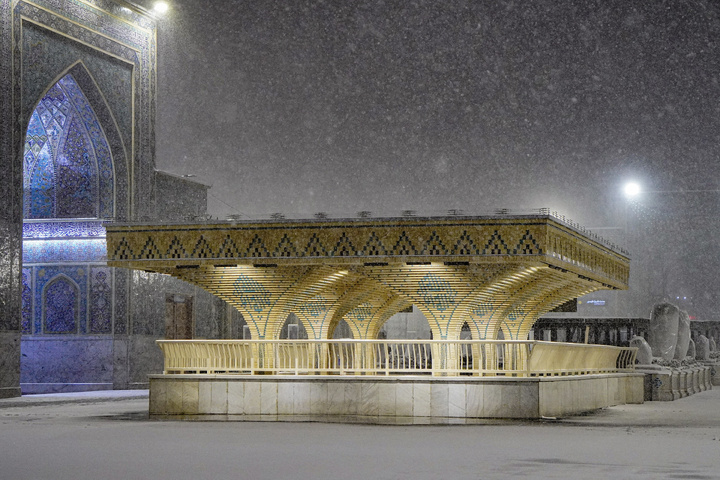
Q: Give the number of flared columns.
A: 6